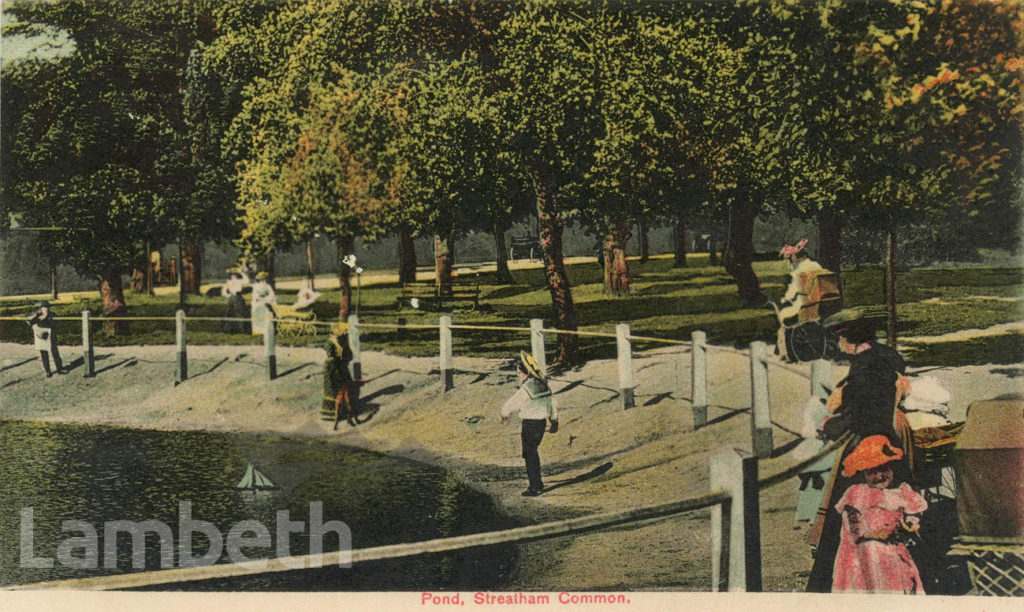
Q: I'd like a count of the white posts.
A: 11